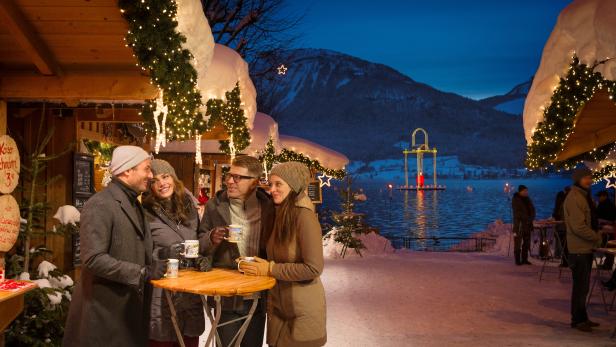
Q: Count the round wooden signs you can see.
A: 2